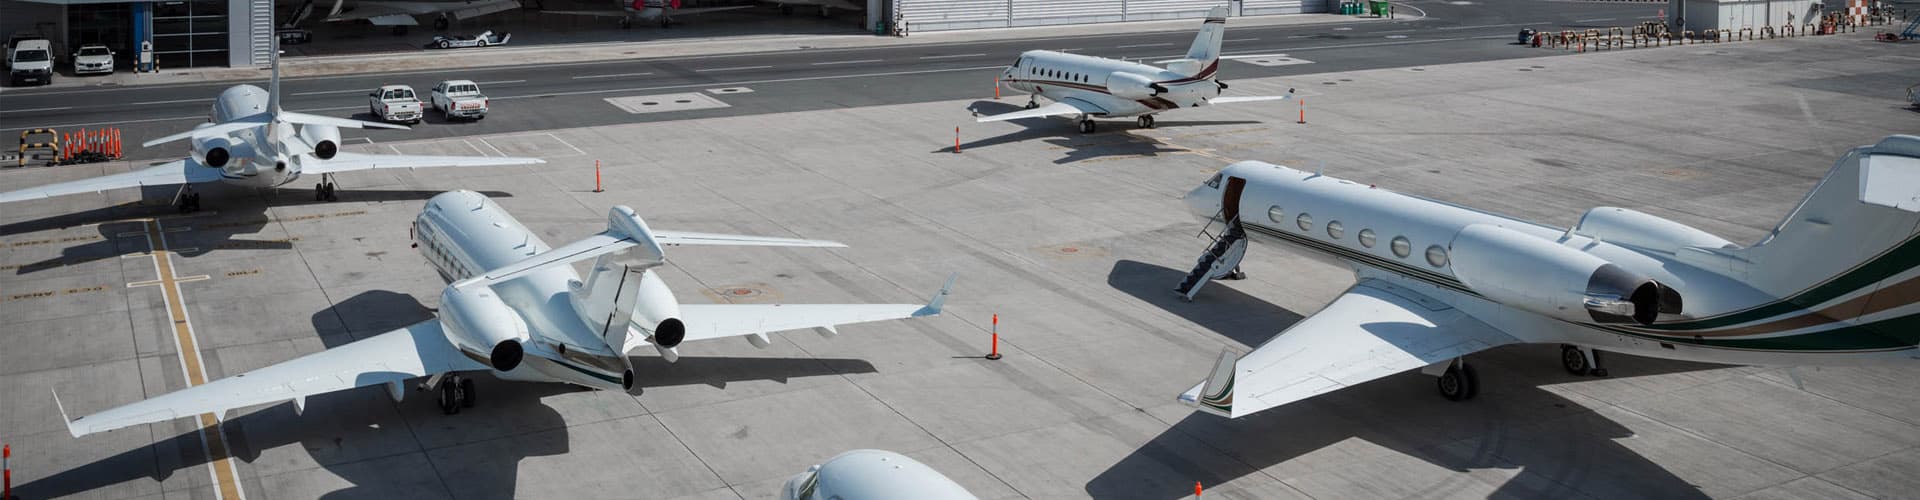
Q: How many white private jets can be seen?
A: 5